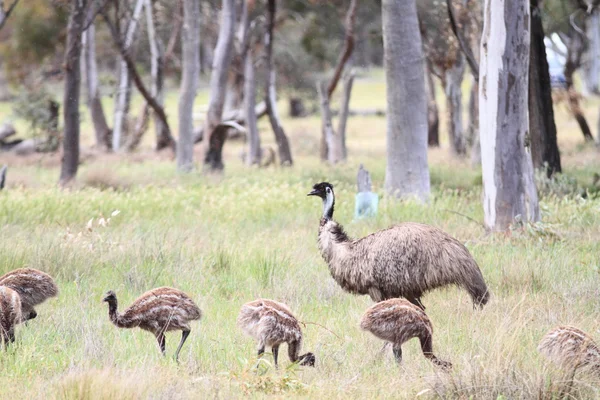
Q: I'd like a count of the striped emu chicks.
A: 6